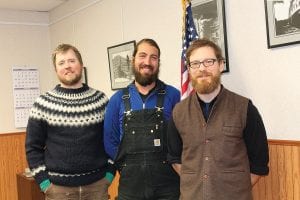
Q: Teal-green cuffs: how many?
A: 2